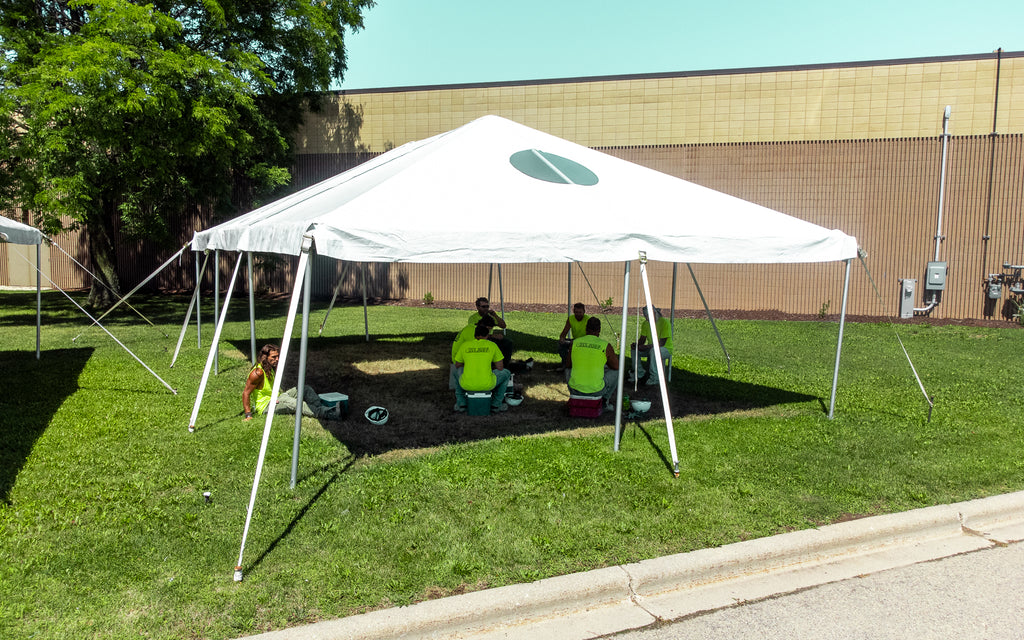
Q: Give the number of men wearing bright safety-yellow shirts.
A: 7